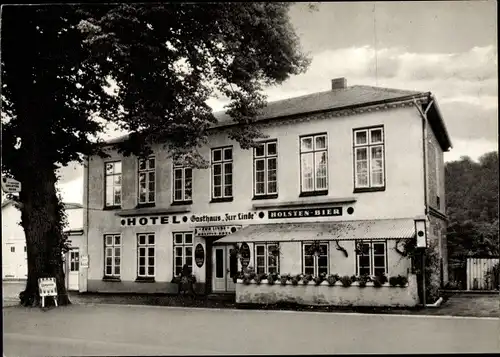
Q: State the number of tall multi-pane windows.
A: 13